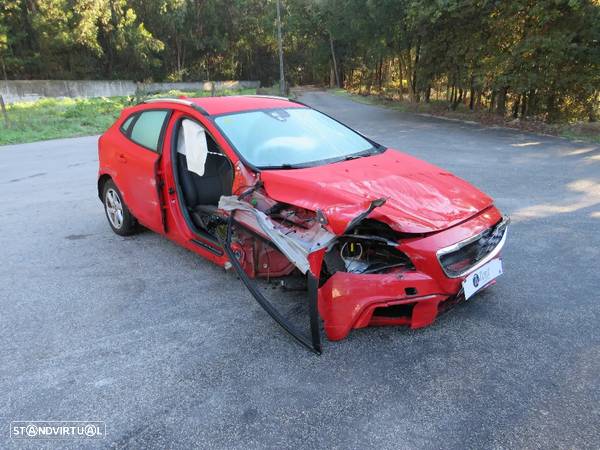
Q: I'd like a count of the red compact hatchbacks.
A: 1